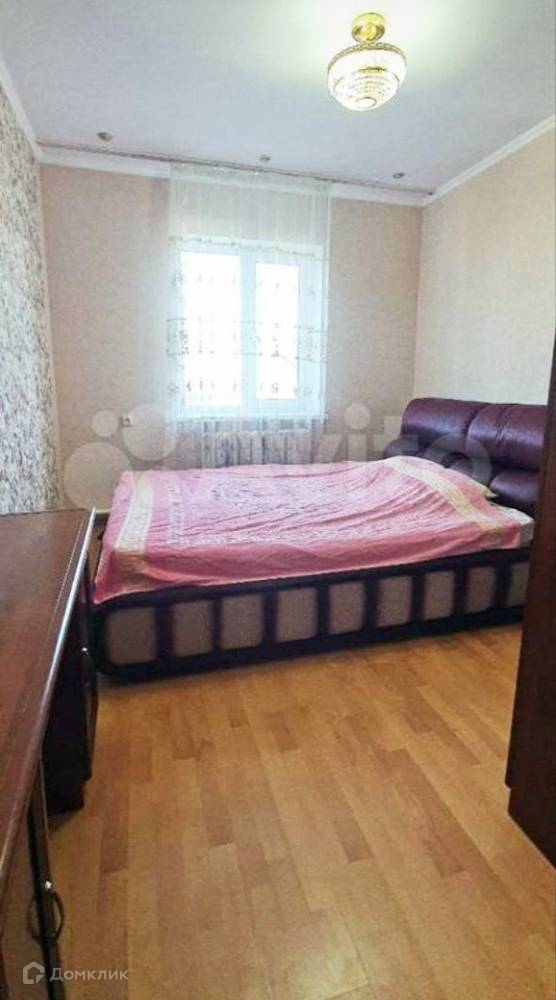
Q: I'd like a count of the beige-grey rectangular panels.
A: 9